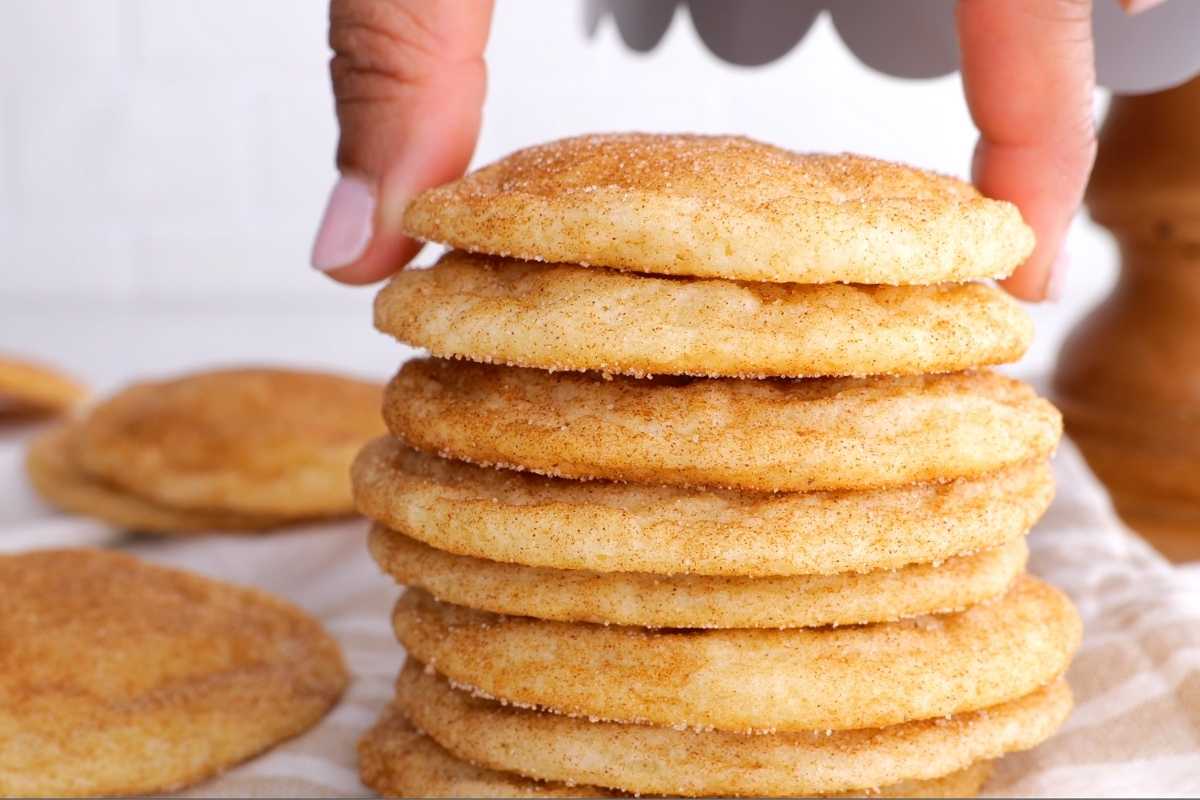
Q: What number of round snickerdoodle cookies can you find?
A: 12